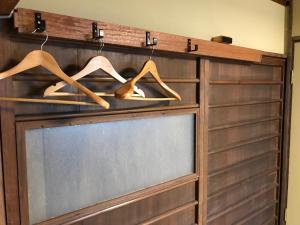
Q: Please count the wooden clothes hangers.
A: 3